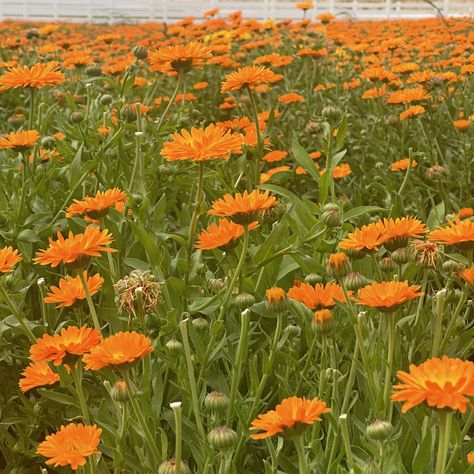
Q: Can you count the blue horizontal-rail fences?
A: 0